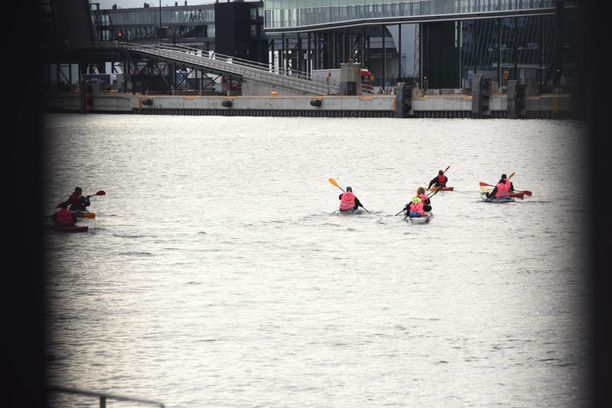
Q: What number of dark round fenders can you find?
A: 3